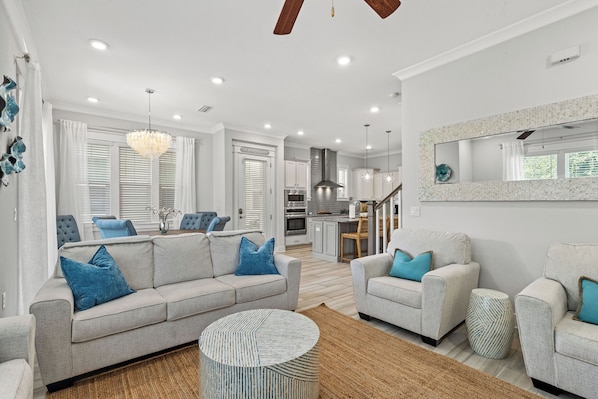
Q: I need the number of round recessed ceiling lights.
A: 10